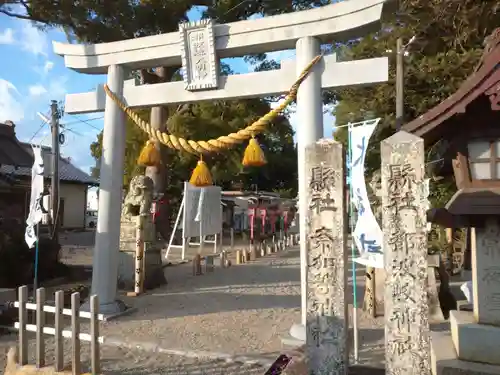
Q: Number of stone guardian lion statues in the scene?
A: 1